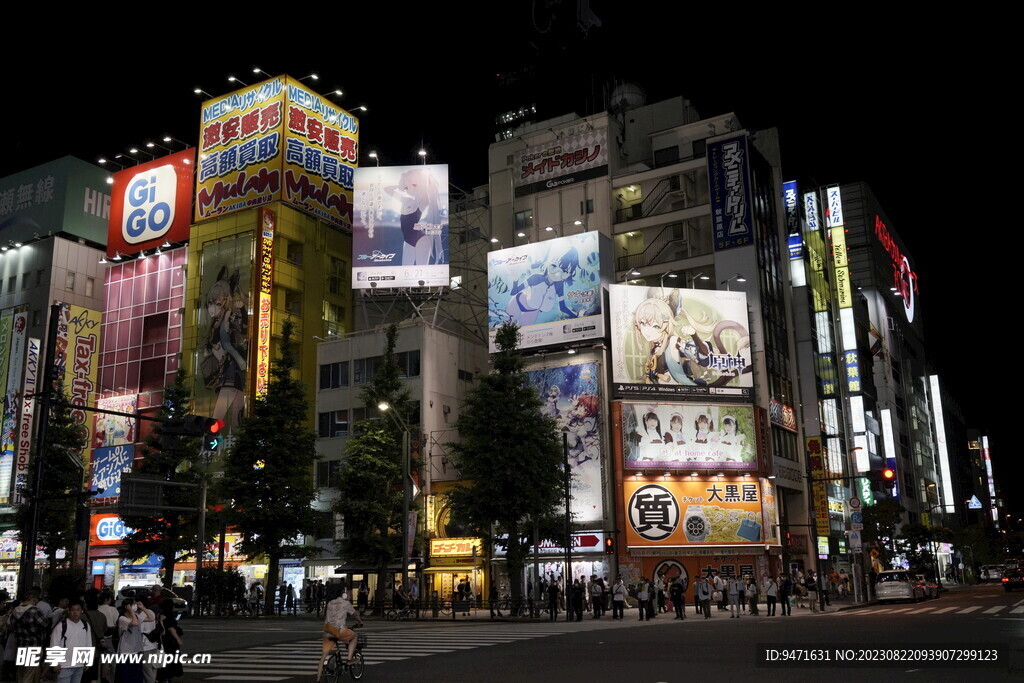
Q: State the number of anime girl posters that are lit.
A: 4